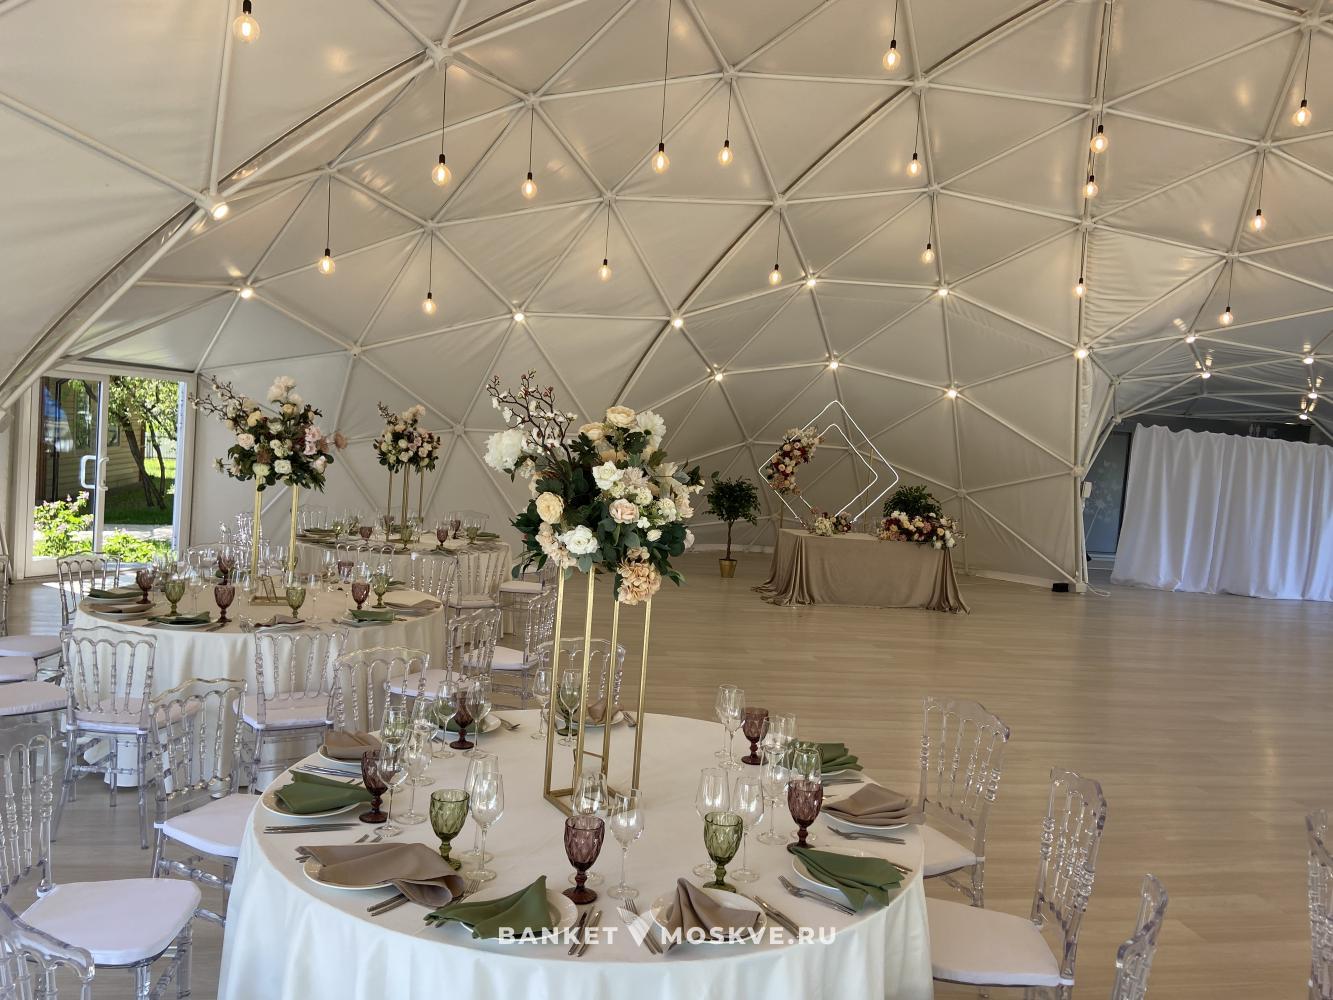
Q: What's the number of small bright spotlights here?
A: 15